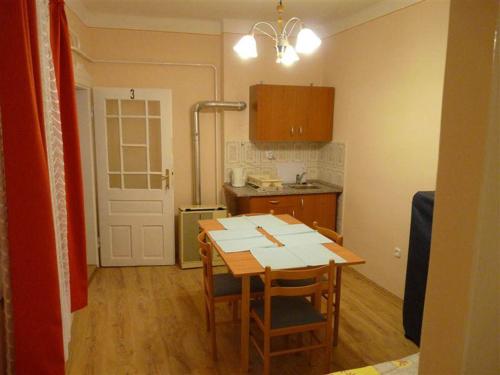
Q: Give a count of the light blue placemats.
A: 4